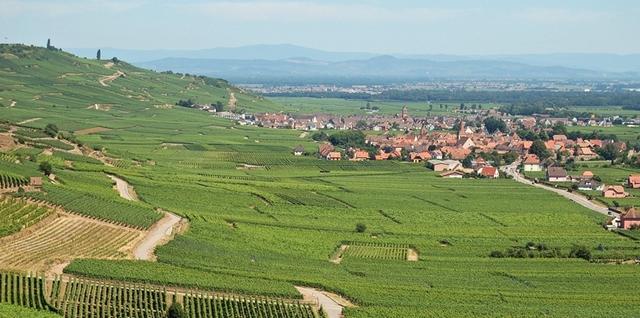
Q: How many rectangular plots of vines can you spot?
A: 1